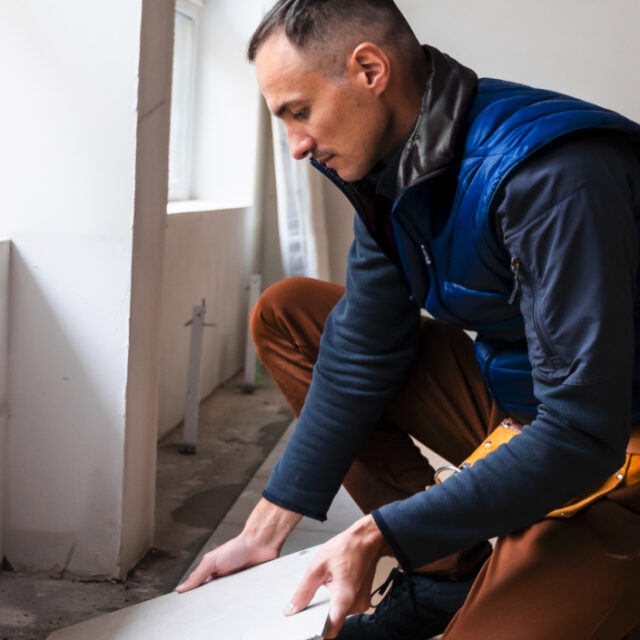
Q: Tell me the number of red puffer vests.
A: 0